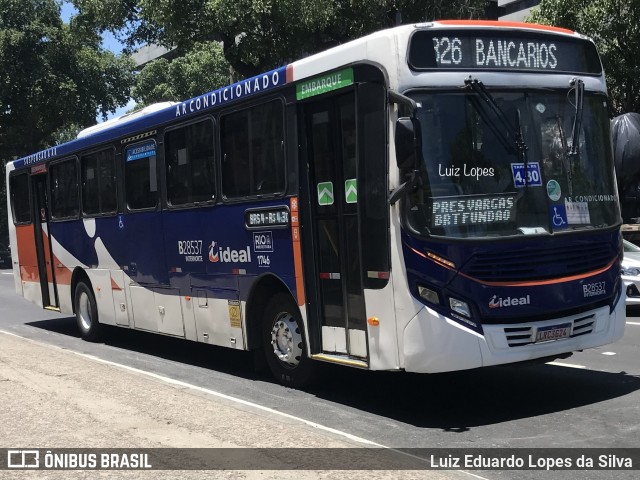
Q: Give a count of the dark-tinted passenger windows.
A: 6